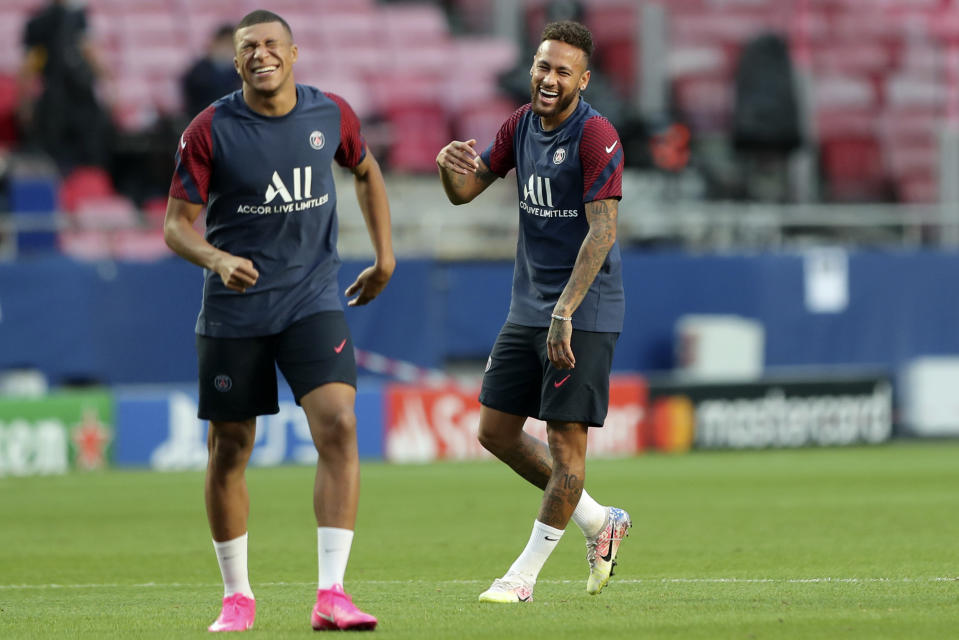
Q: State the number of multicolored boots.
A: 2